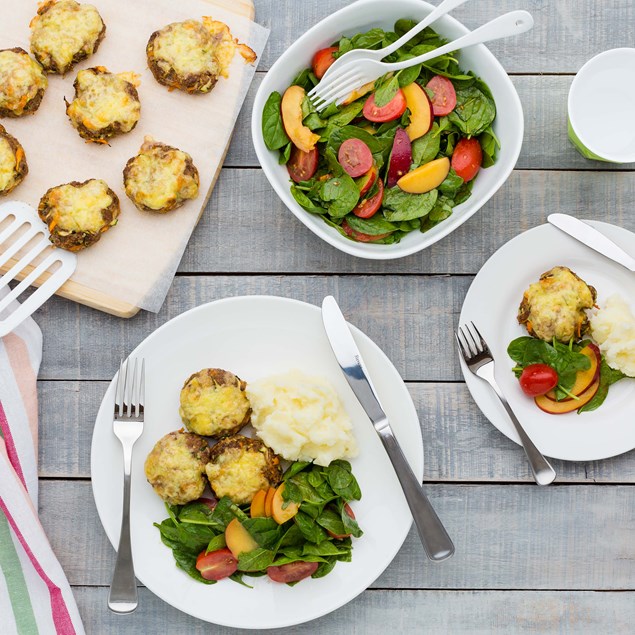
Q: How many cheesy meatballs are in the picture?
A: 11